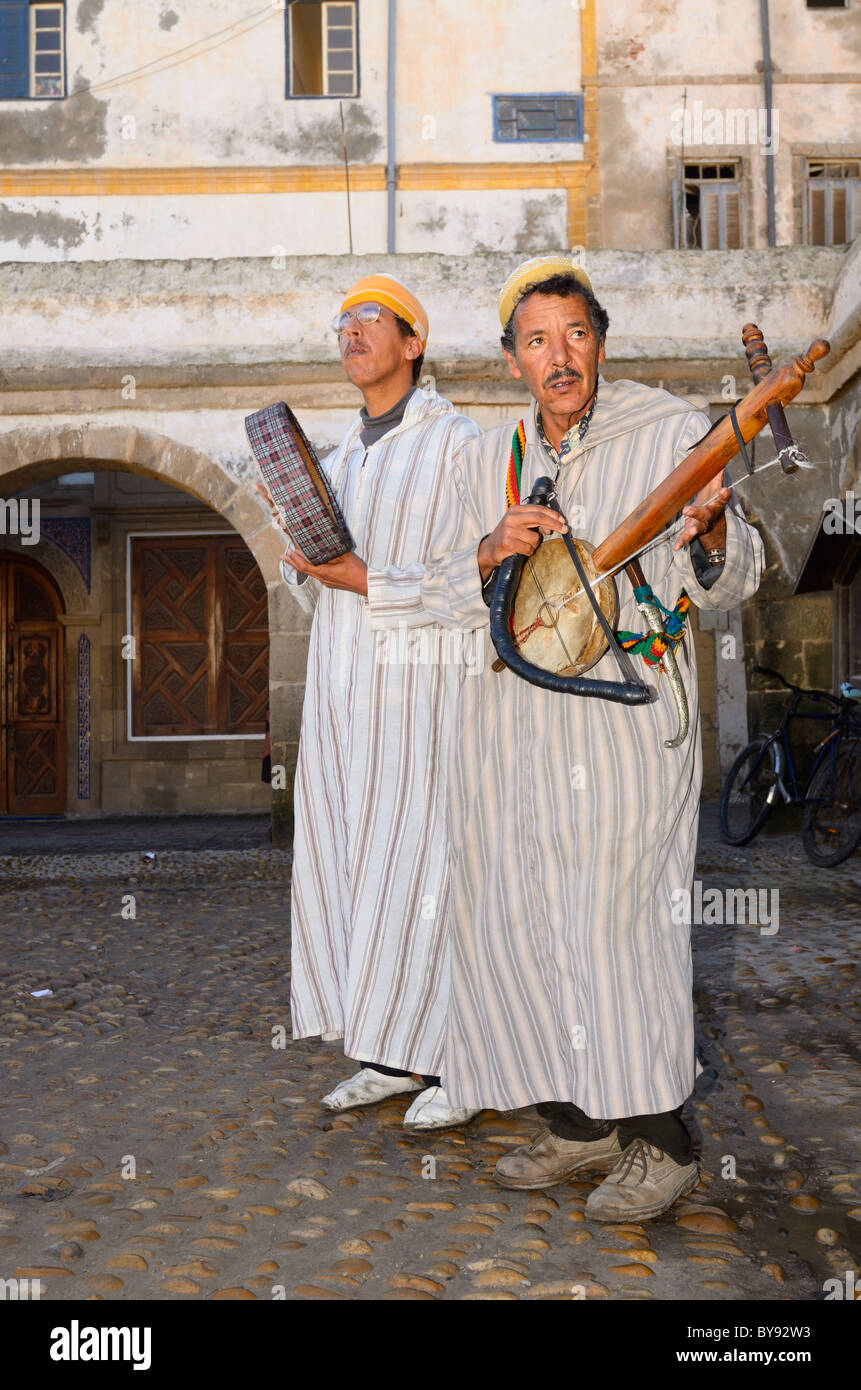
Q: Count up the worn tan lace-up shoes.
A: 2